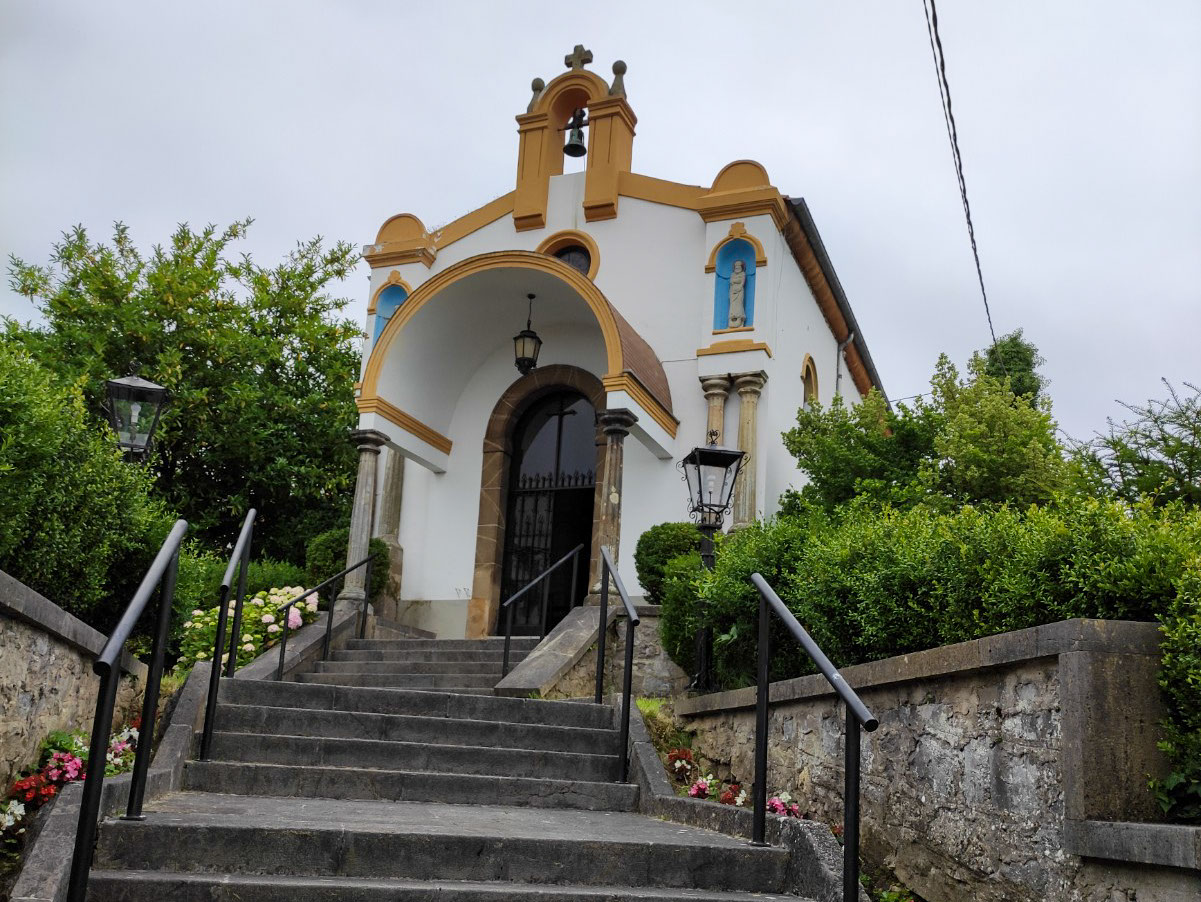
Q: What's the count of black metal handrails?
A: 6